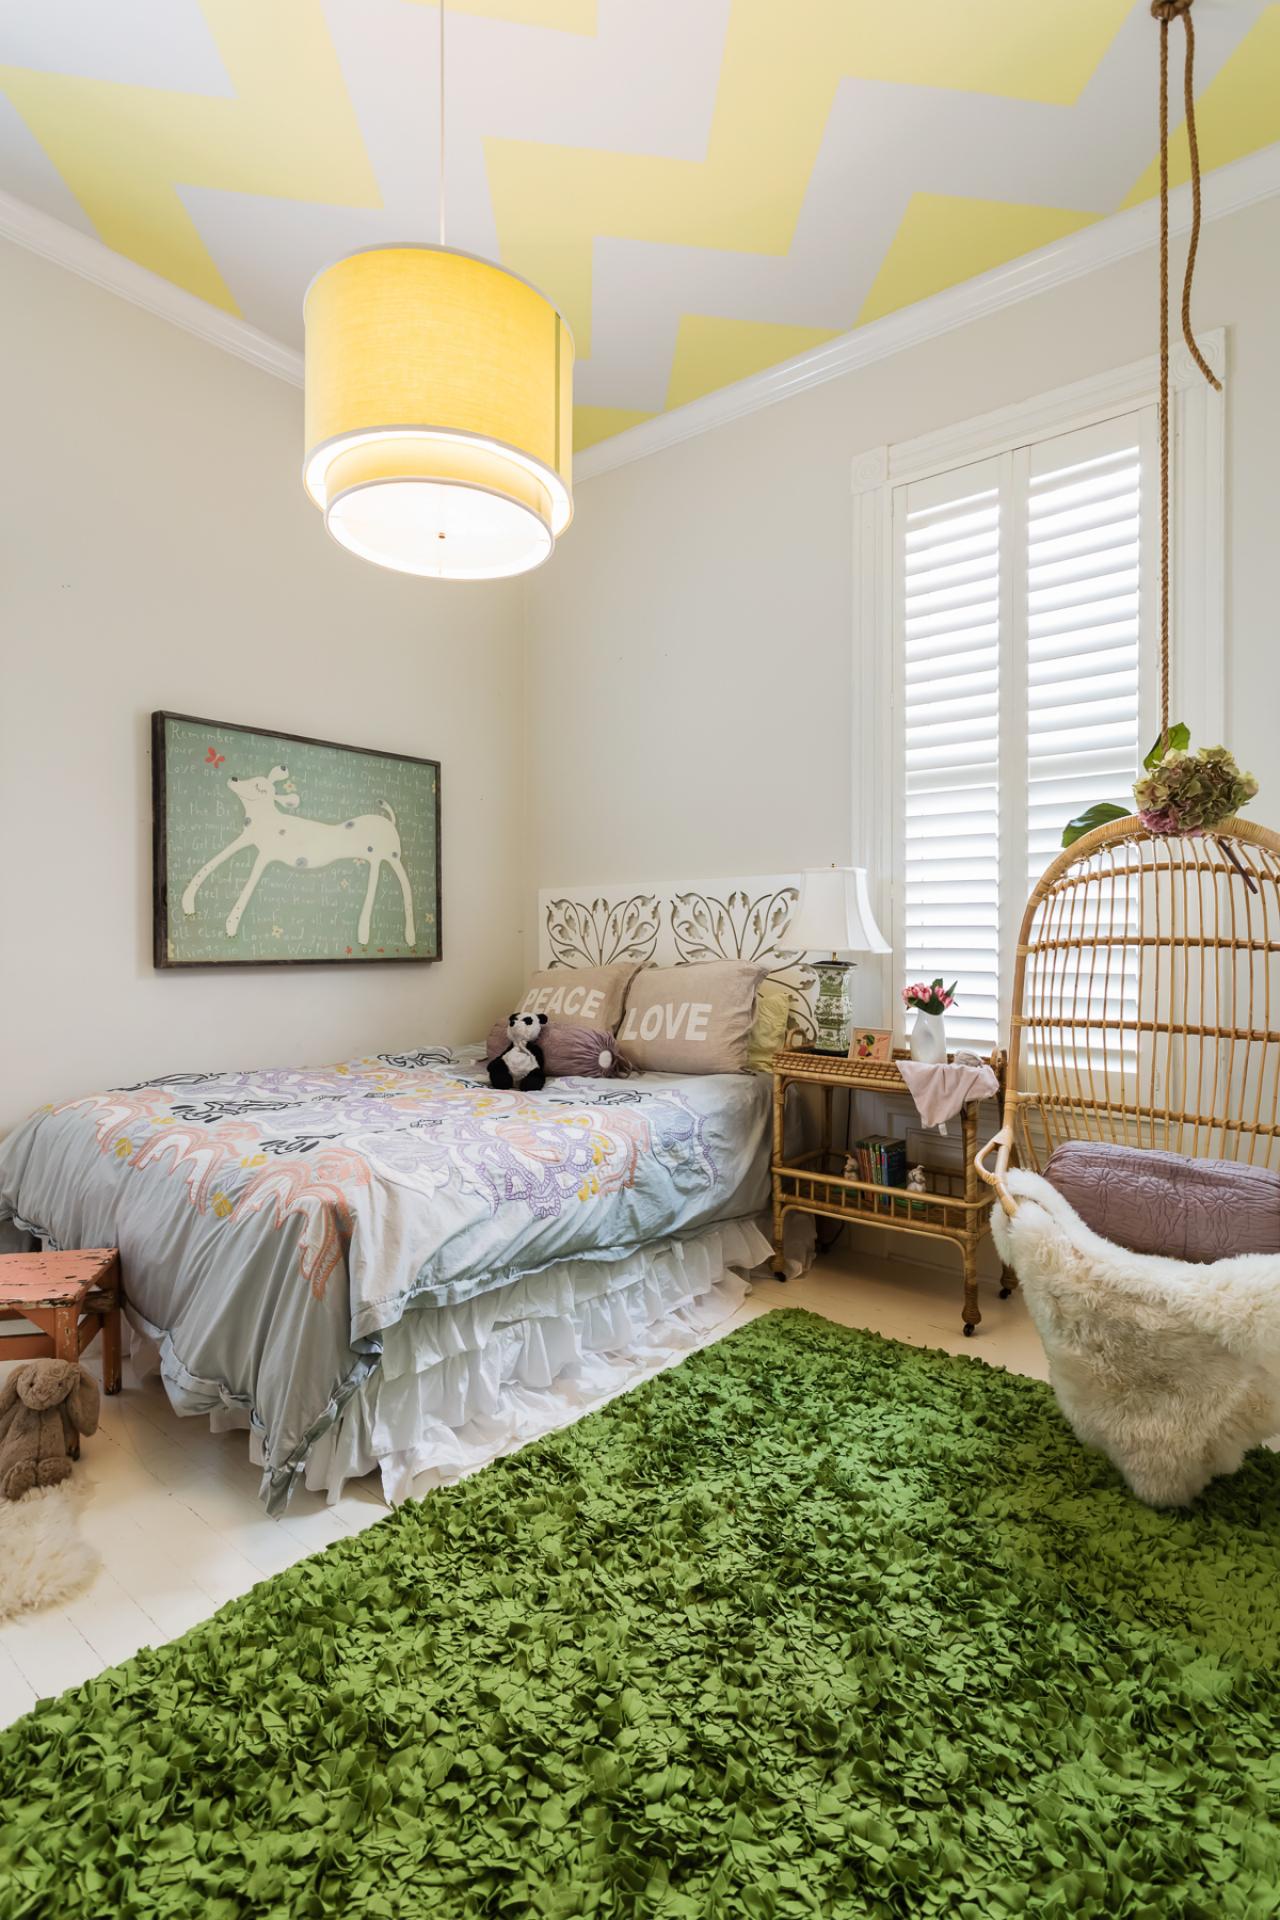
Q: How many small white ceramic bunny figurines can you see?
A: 2